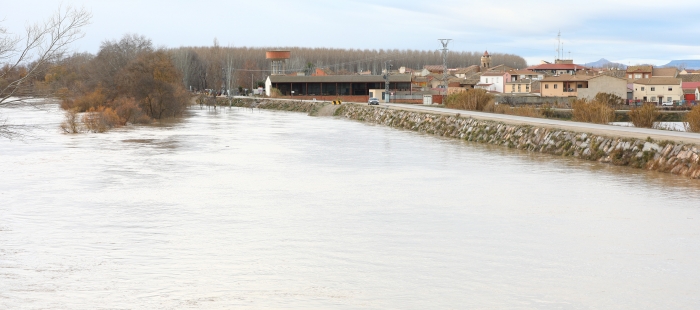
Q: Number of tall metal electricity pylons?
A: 2